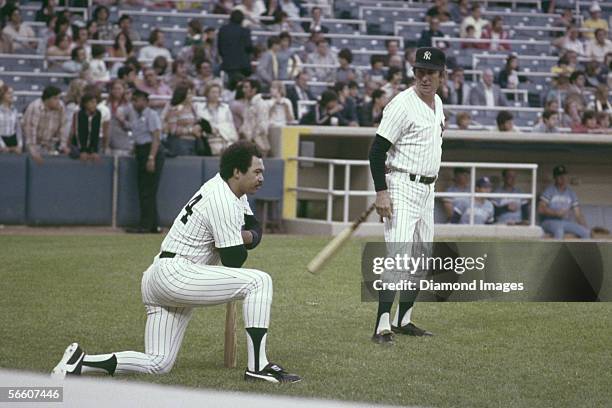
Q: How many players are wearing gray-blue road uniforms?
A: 4